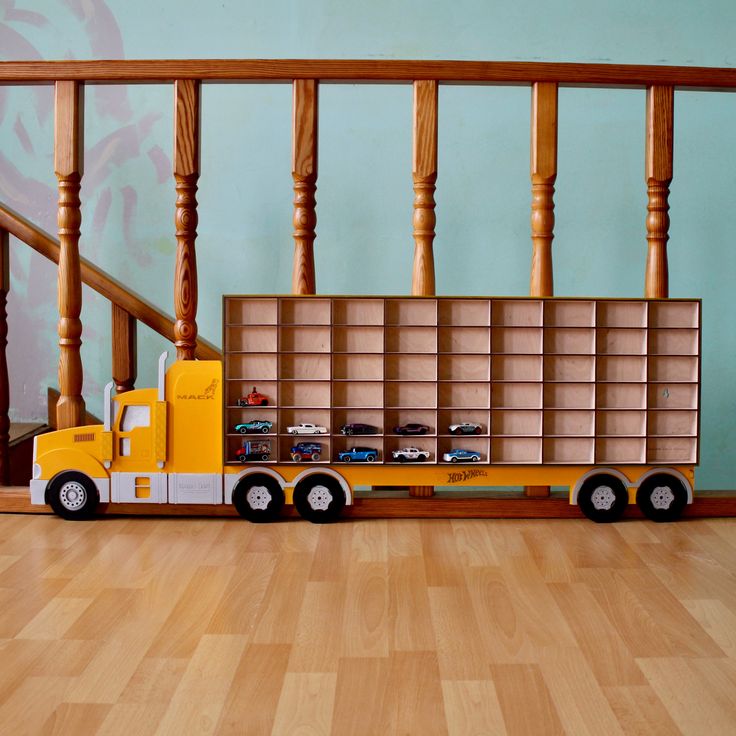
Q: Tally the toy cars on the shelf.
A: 11